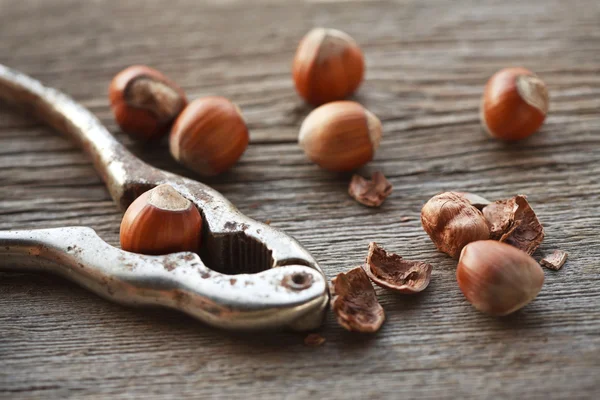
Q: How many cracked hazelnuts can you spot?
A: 1